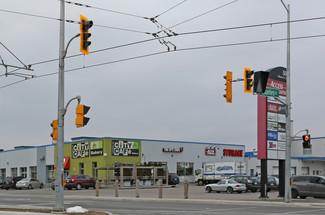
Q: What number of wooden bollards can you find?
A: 5